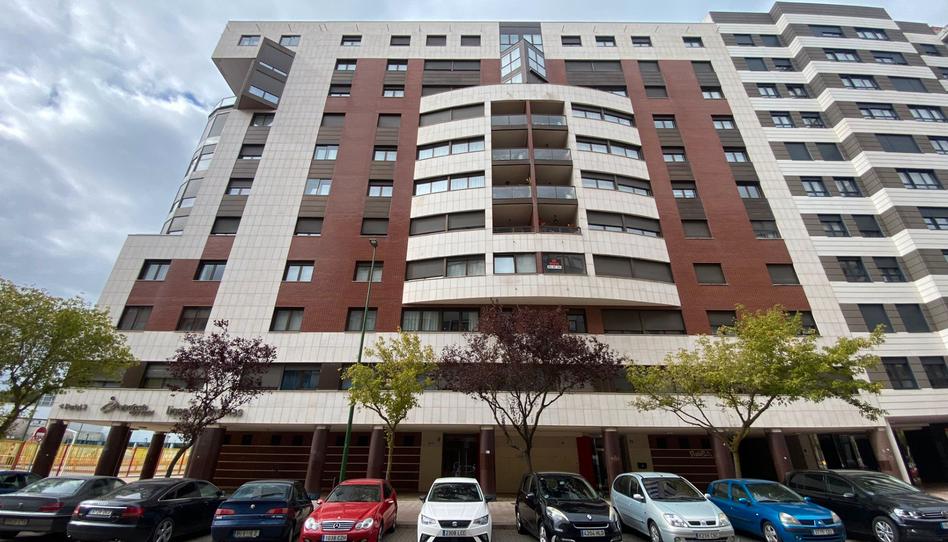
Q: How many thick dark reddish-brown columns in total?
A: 11